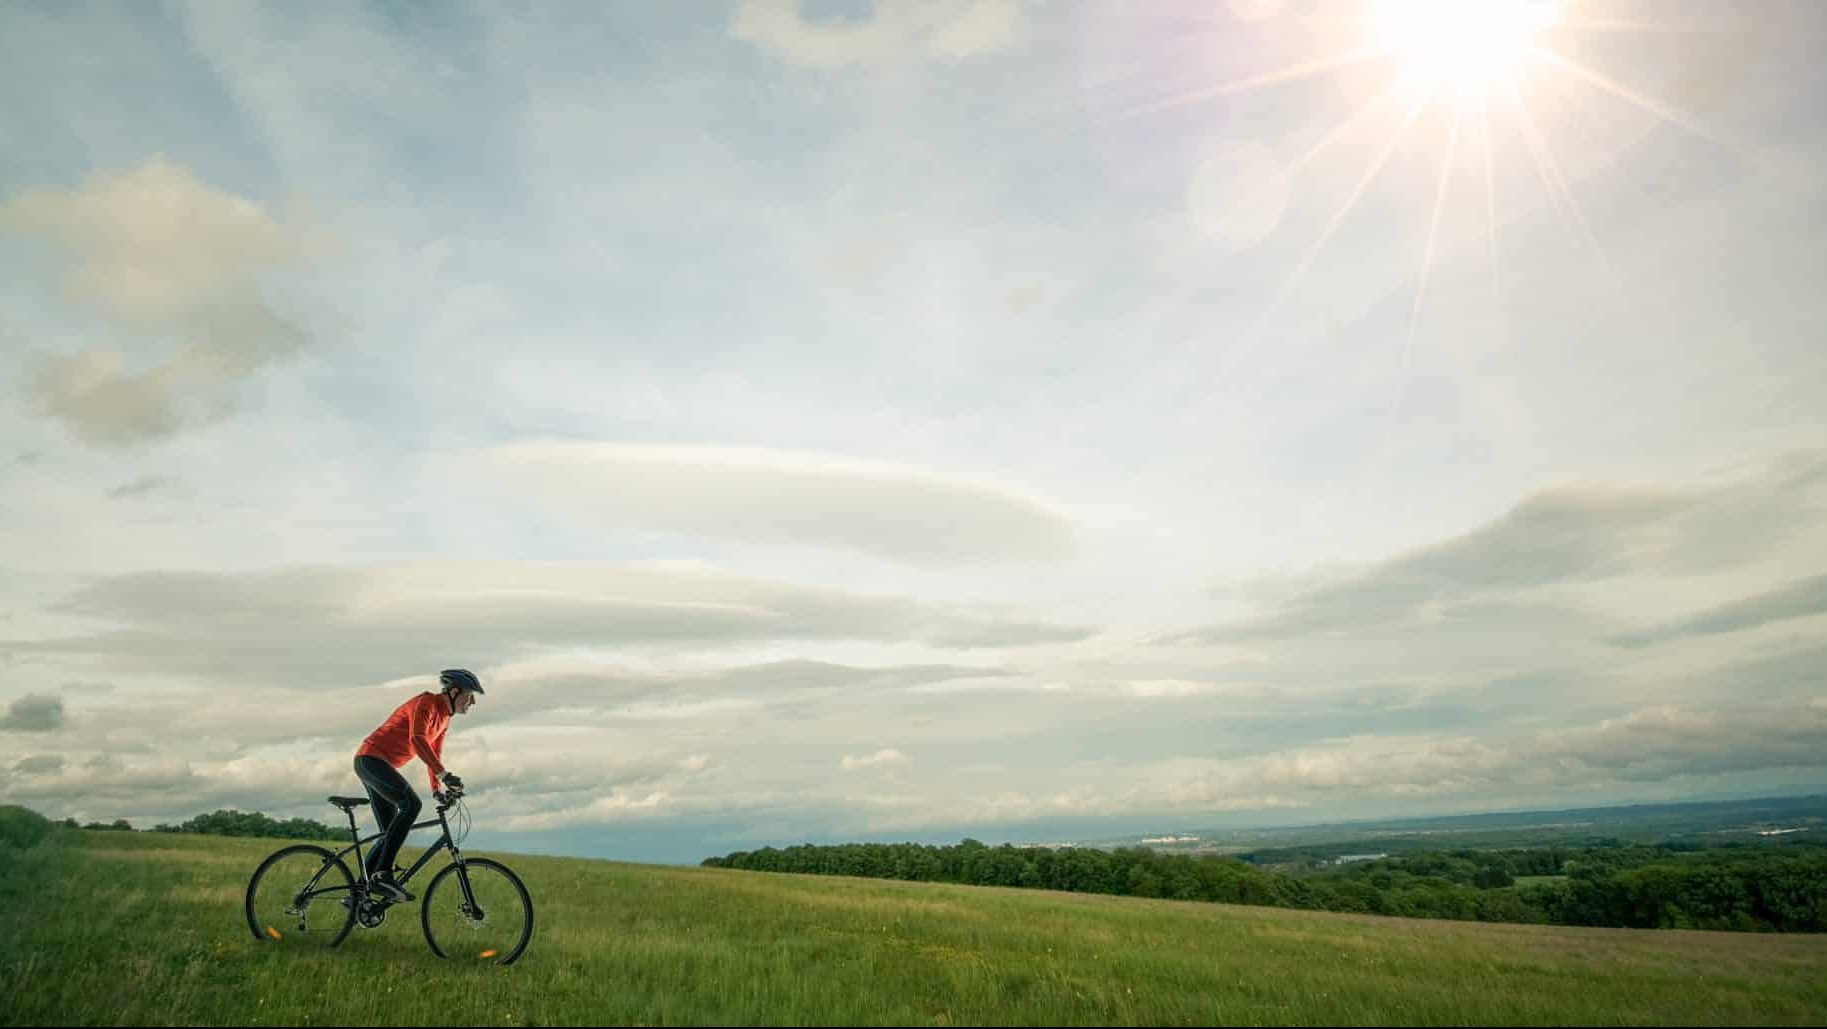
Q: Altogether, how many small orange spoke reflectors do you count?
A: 2